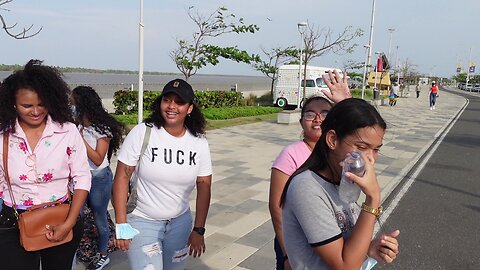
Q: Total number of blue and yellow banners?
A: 2